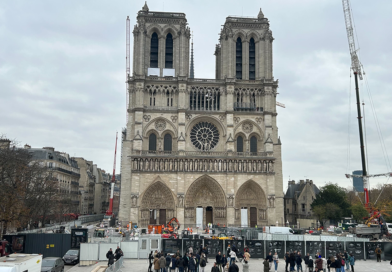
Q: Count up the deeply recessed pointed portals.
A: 3